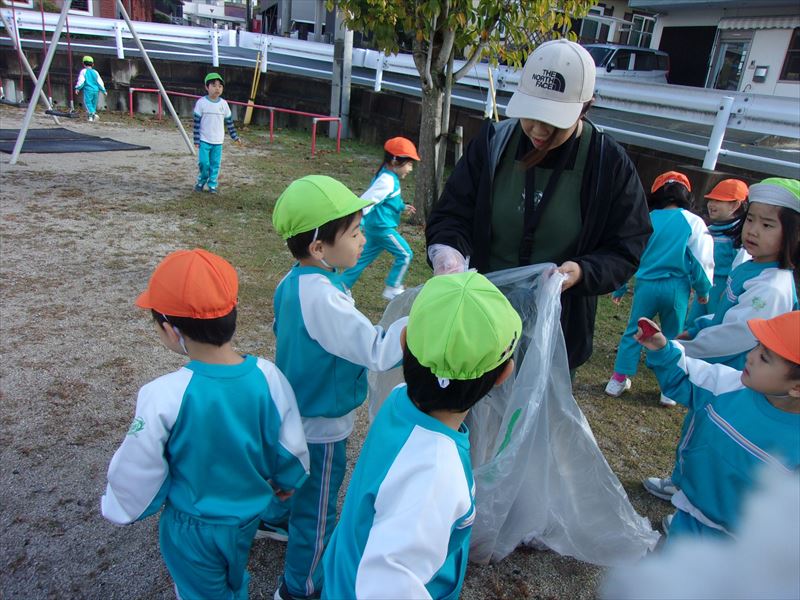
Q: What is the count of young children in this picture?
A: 10